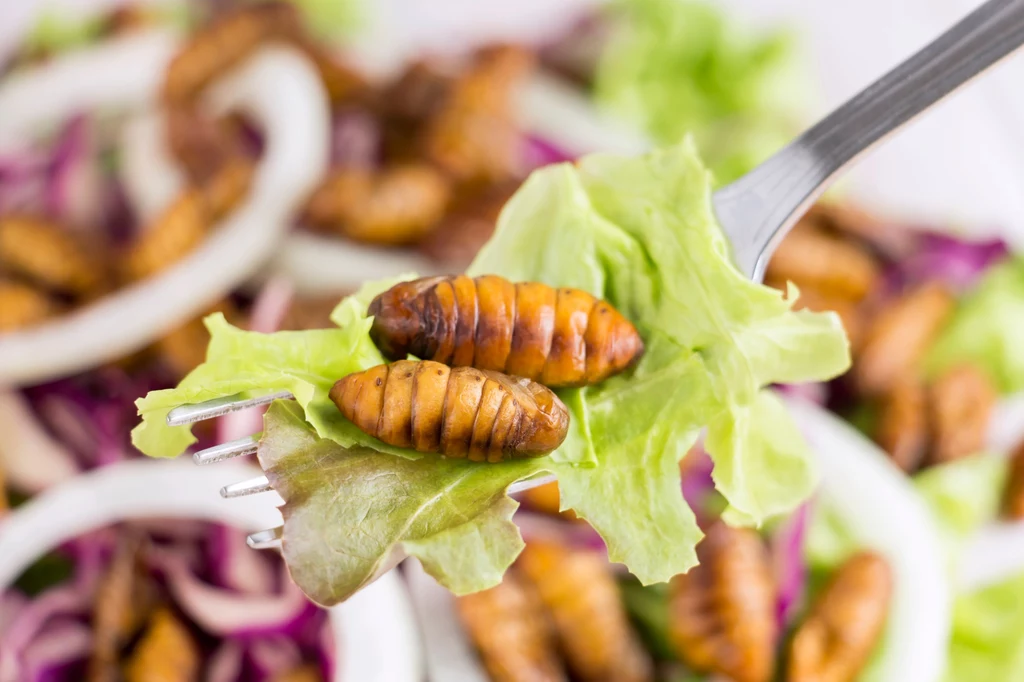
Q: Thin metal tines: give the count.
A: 4